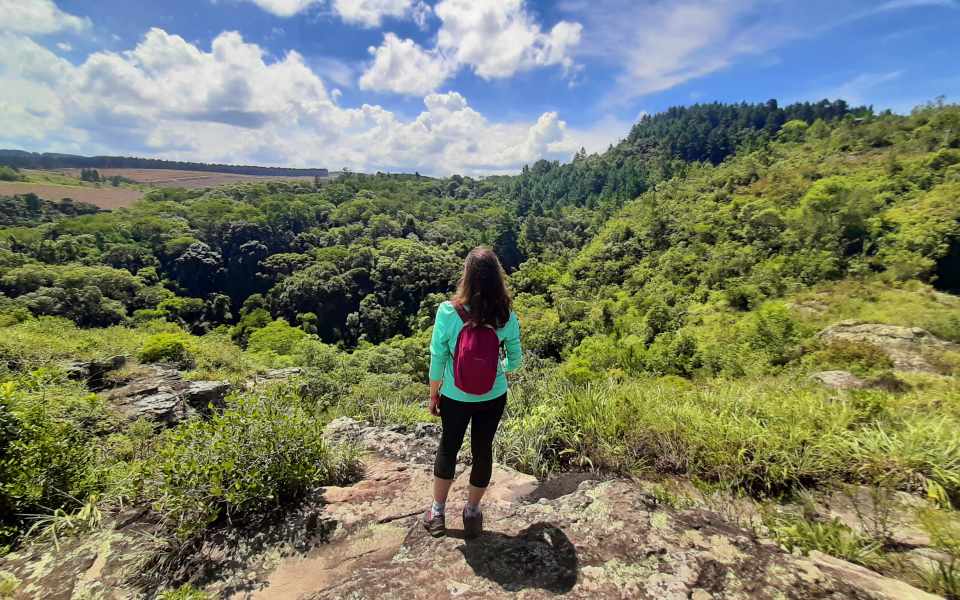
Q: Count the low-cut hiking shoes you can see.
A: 2